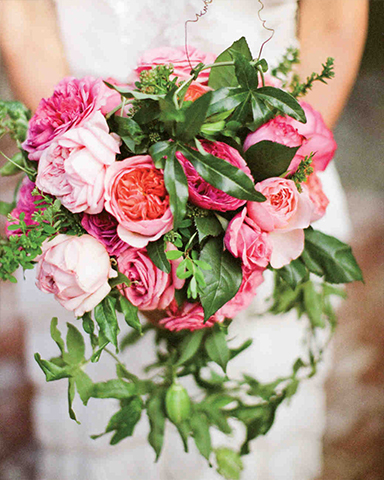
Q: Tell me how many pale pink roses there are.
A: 2